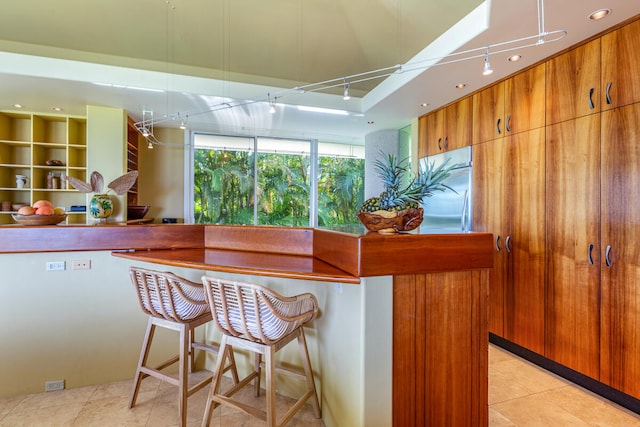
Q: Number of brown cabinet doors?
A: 10